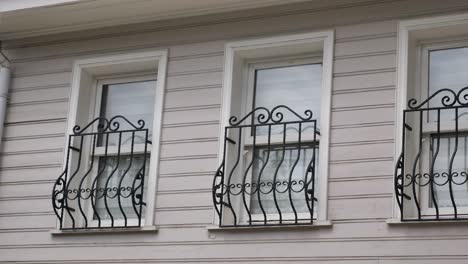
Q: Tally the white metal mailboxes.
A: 0